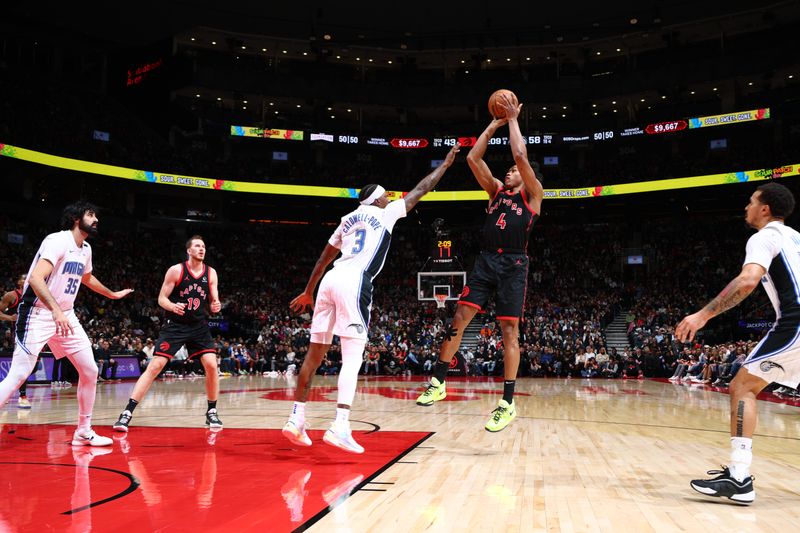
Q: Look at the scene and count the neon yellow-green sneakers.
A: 2